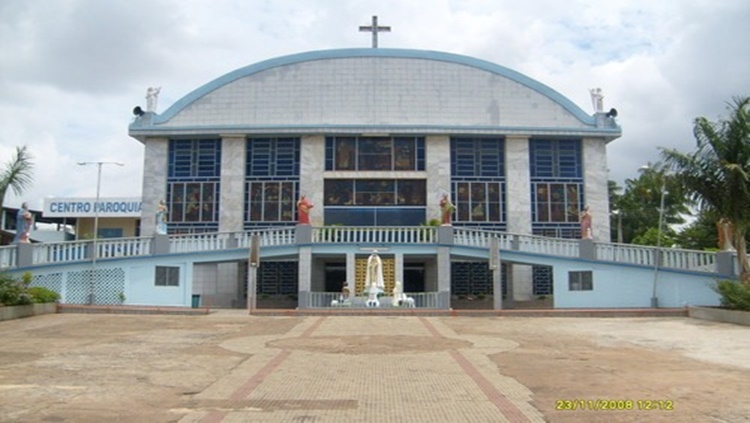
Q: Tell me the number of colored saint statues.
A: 6